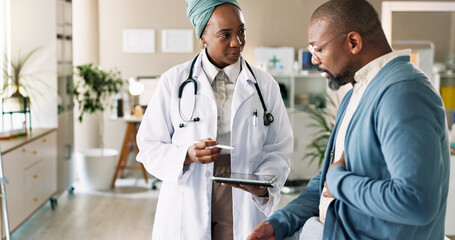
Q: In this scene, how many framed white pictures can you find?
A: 2